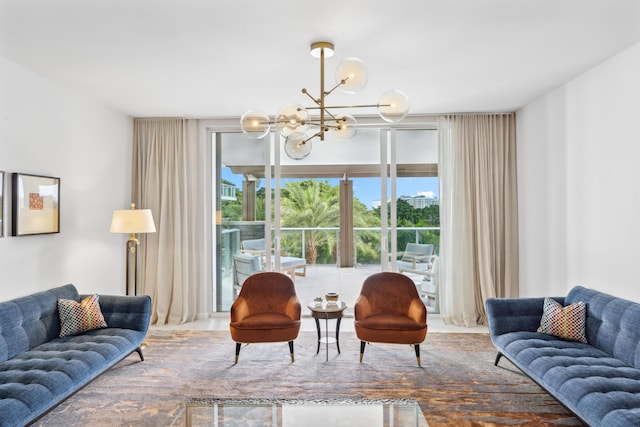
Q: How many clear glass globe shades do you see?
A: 6